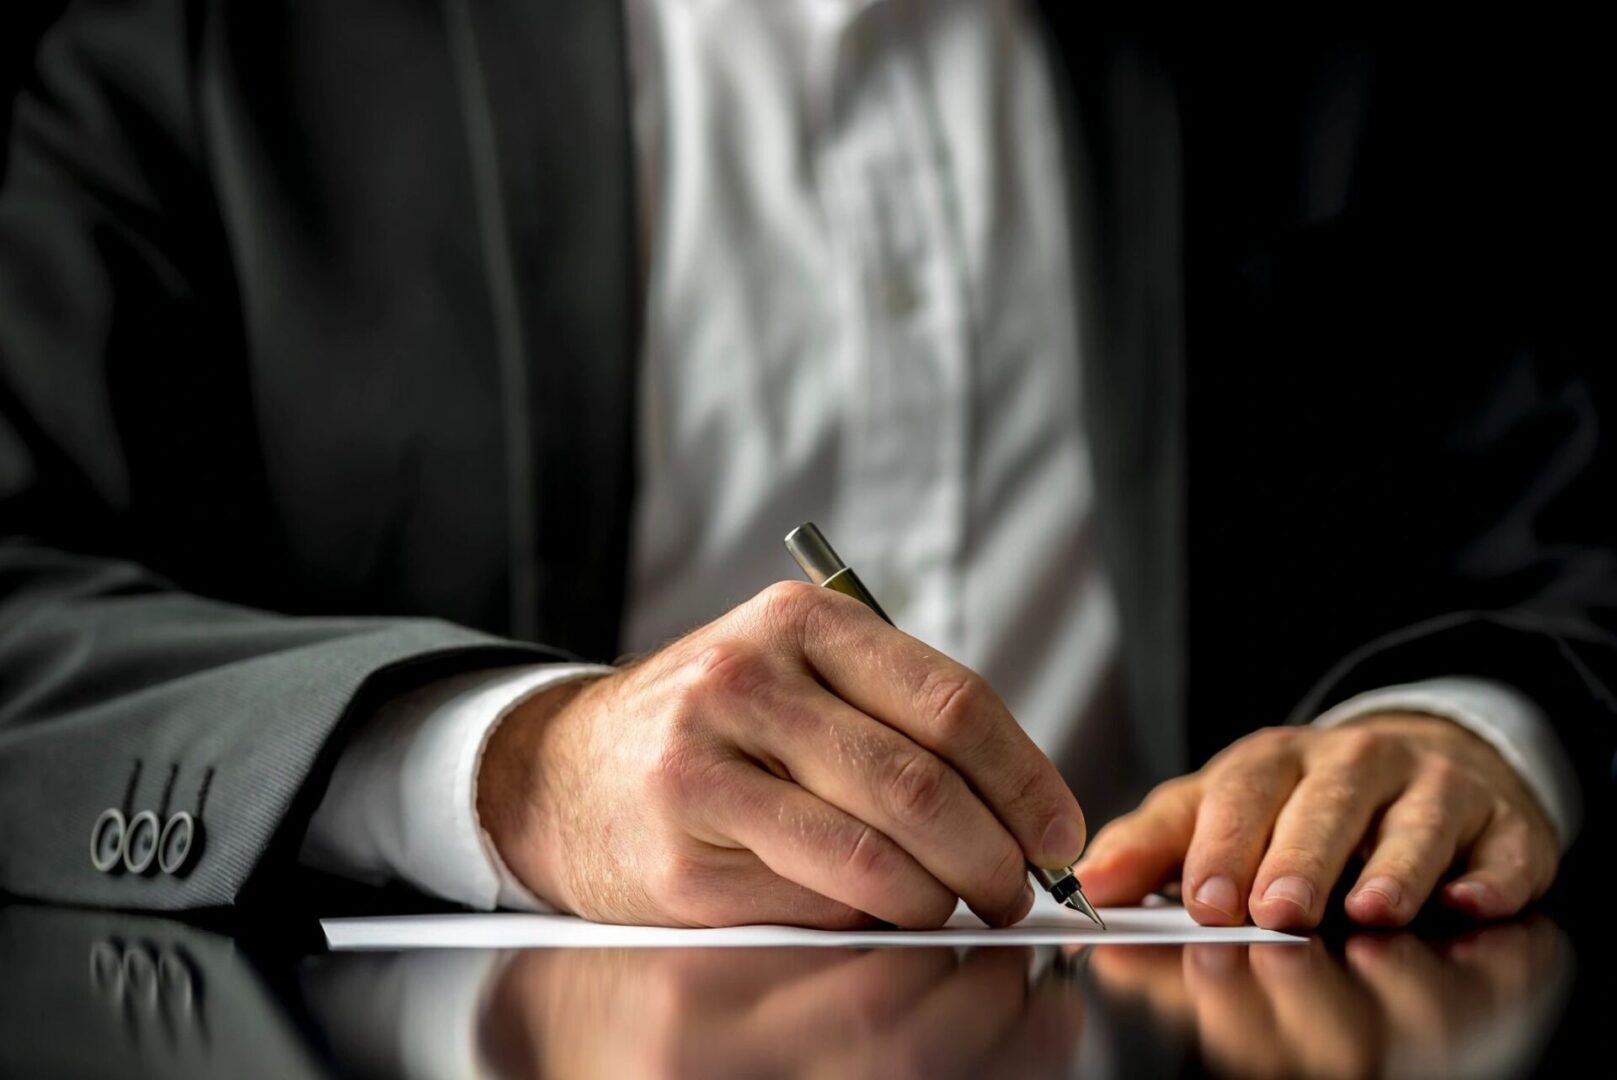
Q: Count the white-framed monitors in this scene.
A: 0